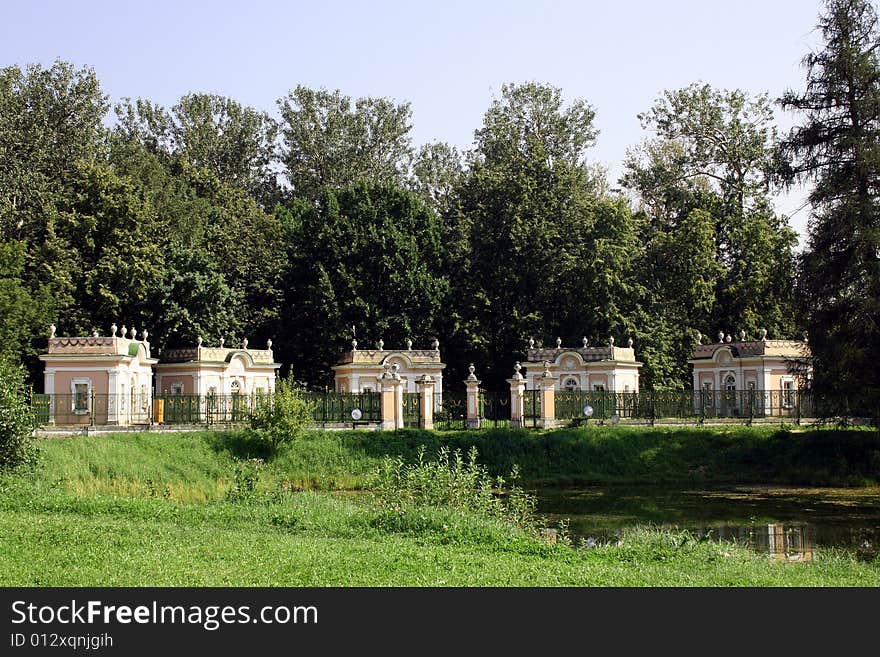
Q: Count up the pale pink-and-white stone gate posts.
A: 6